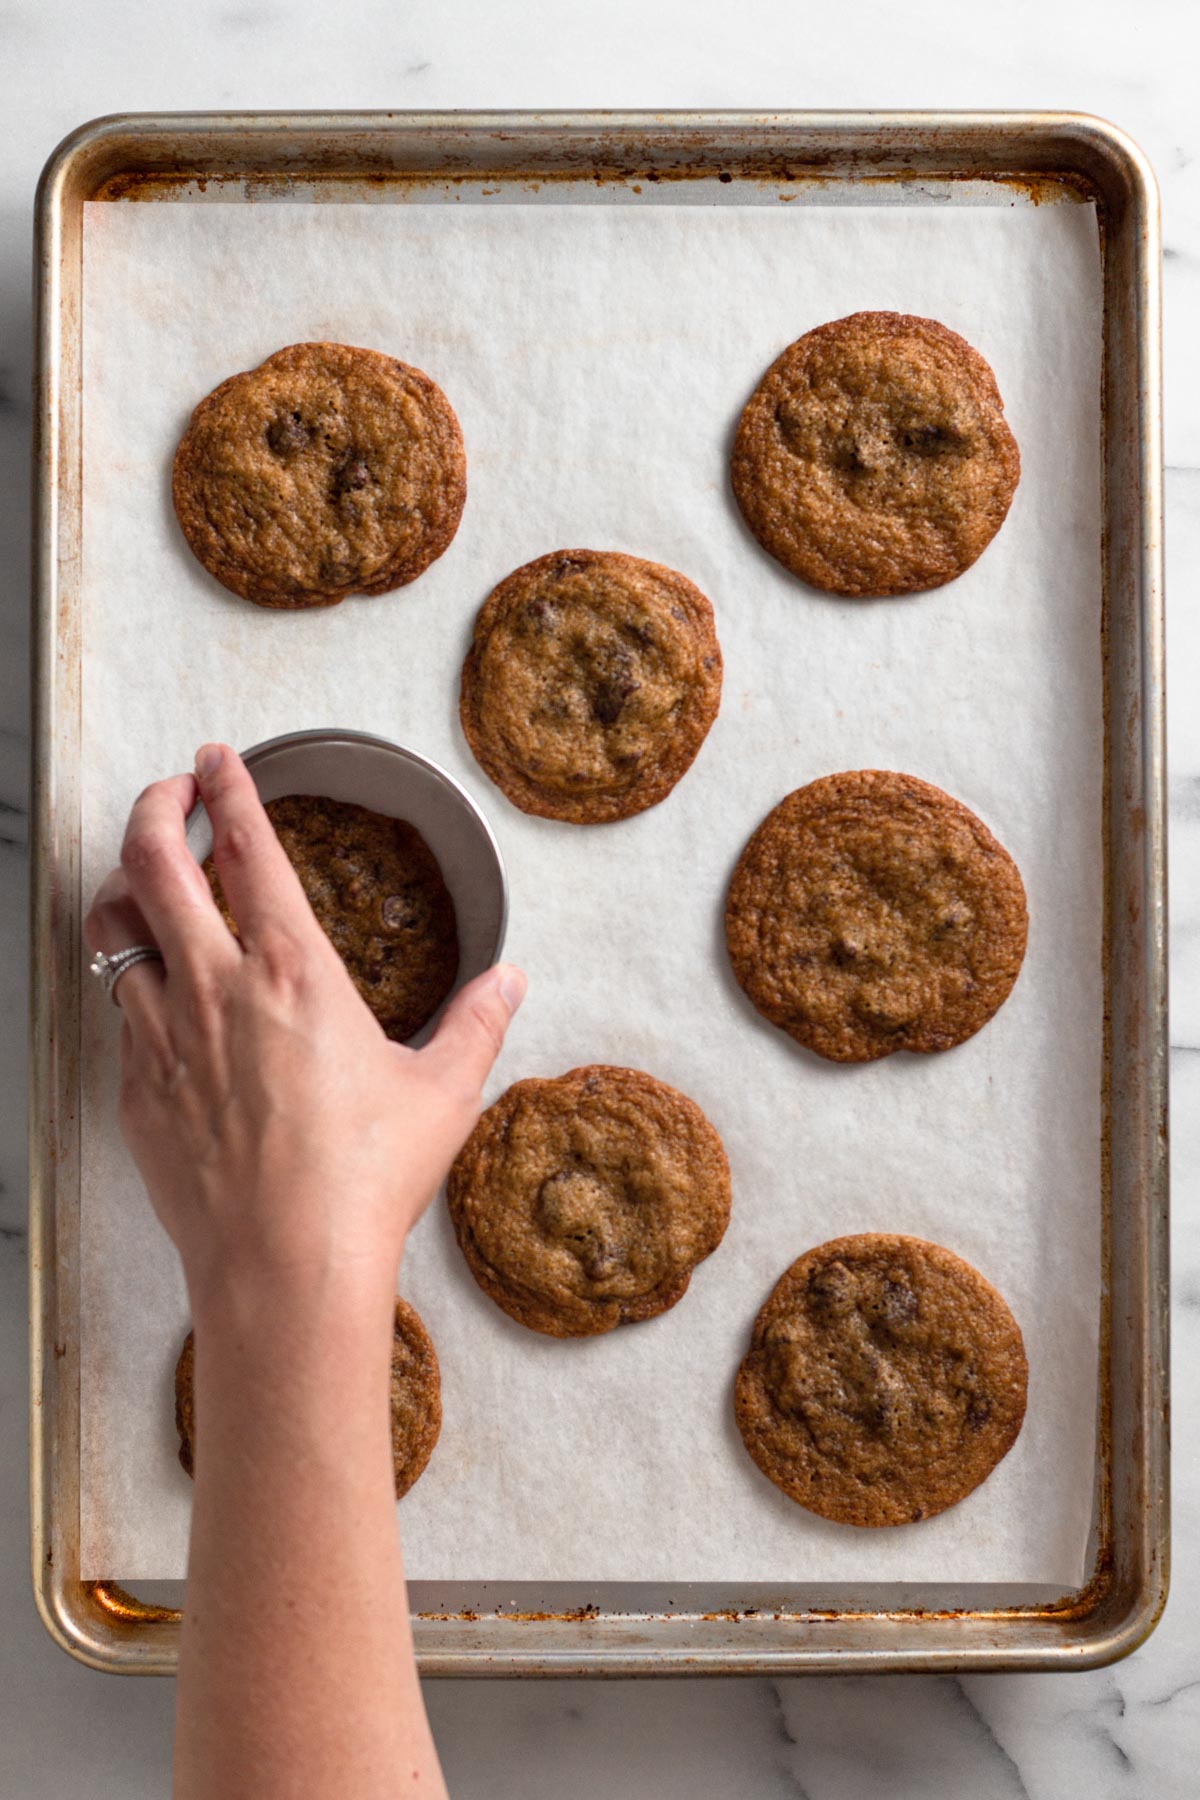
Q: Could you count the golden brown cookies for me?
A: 8